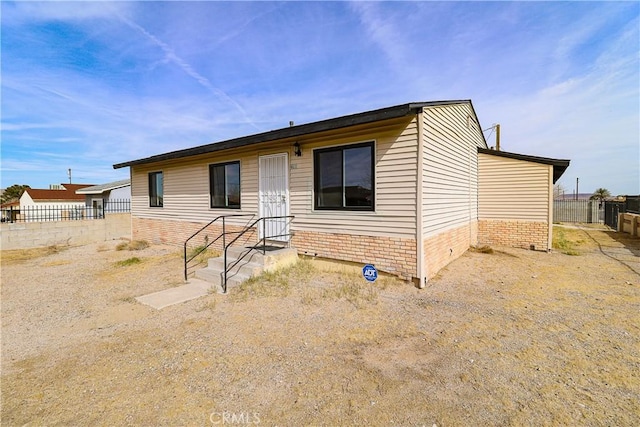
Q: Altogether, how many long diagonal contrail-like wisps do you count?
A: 1